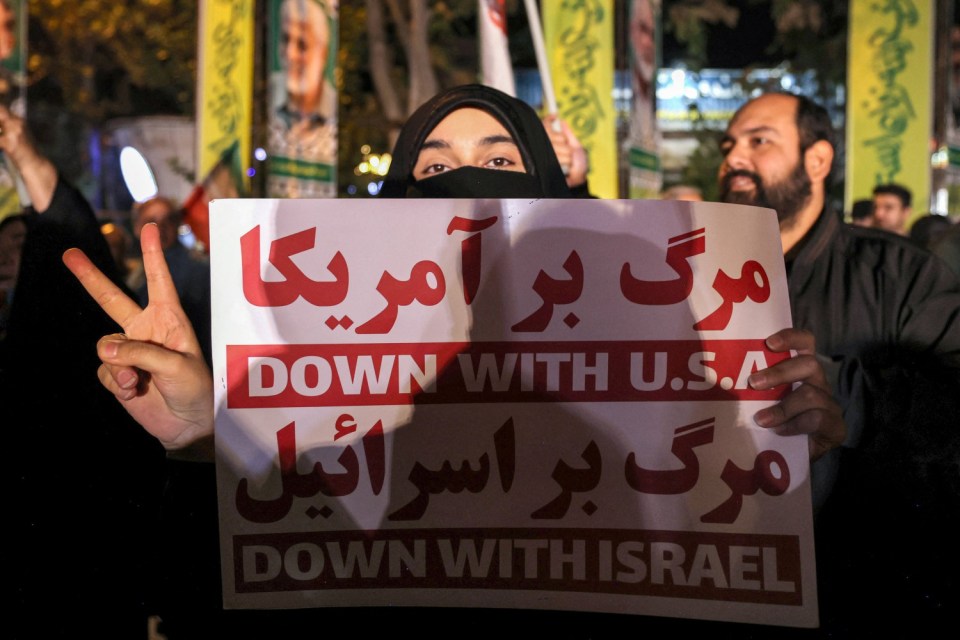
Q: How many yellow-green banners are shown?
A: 3